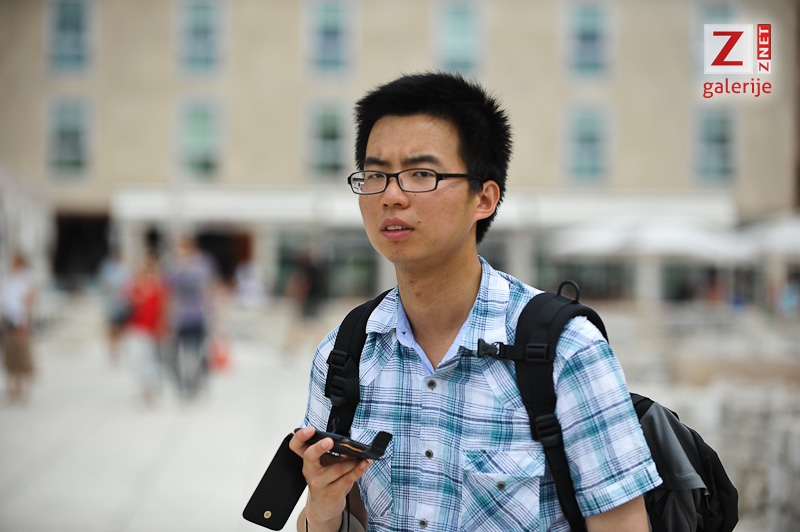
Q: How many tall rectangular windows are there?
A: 11